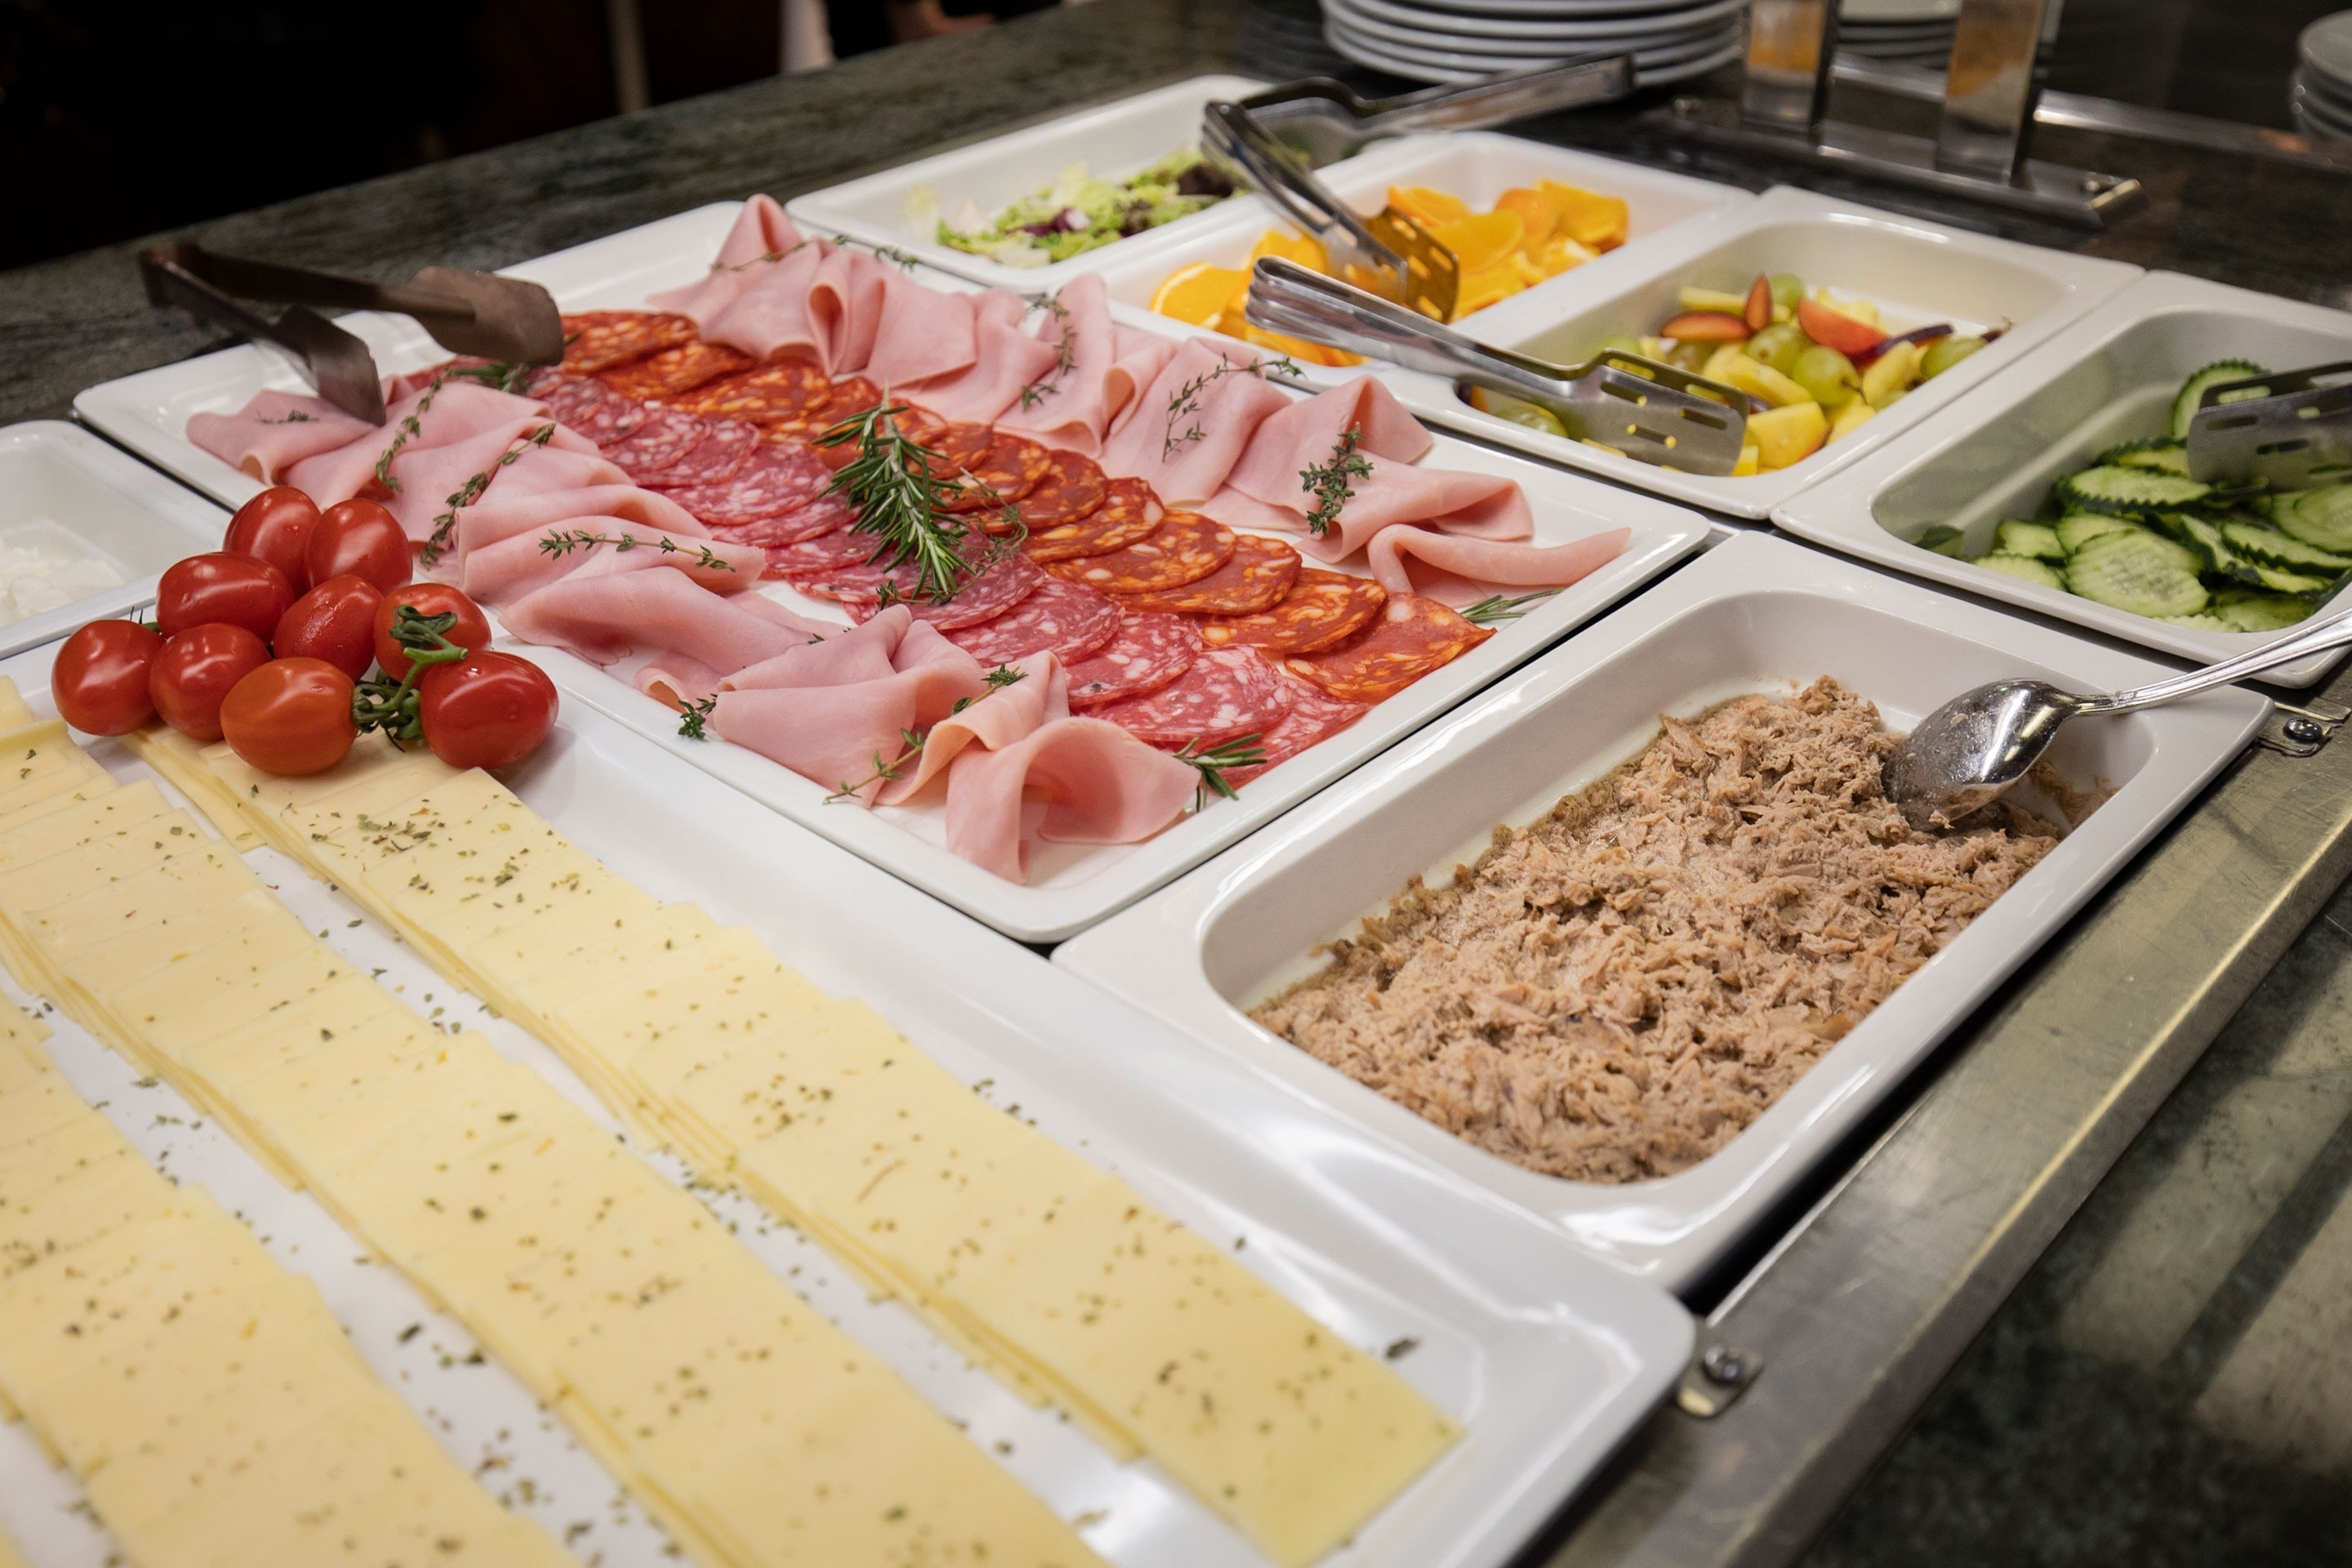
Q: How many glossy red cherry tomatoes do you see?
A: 9